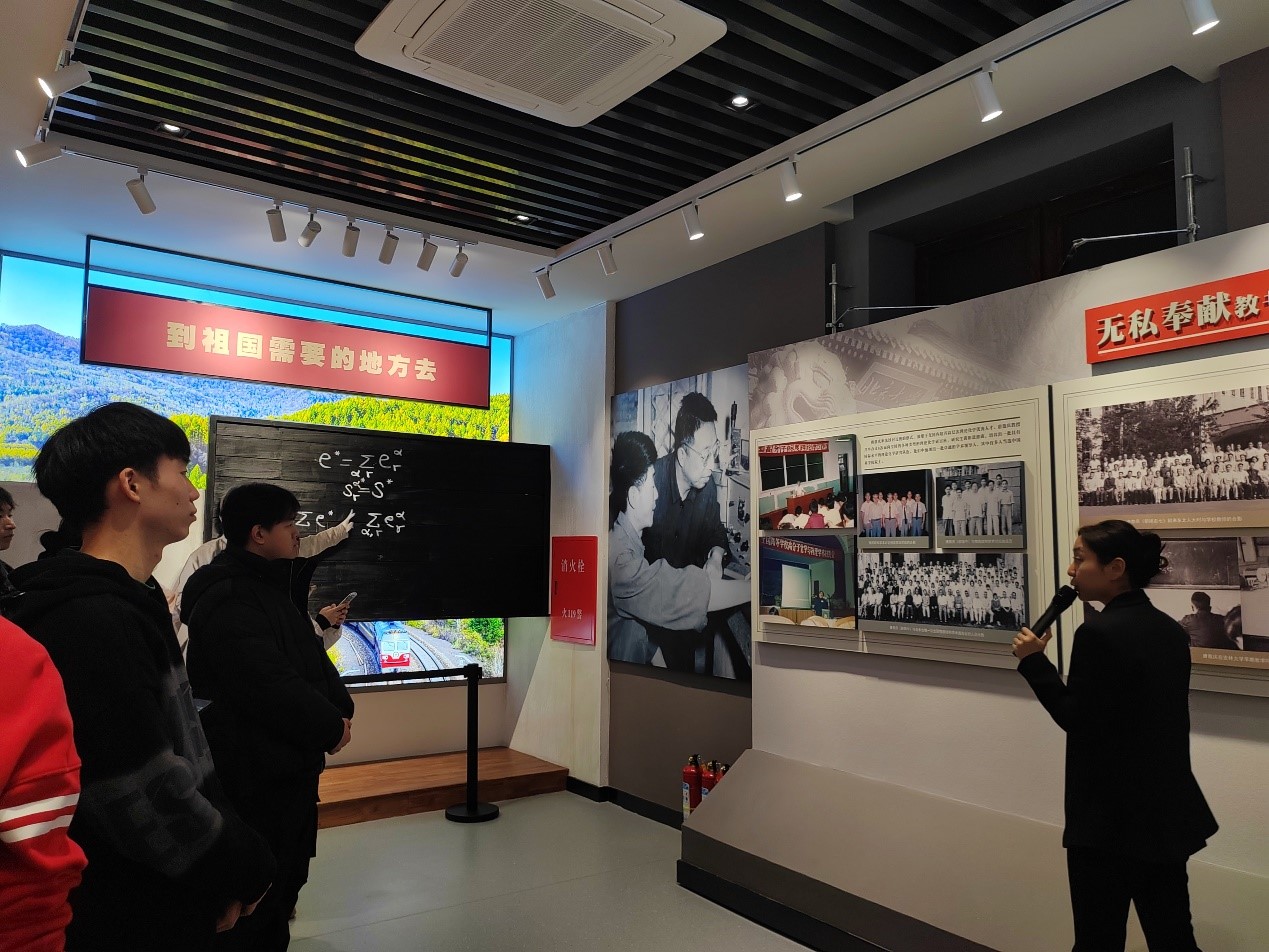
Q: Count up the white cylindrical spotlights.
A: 15